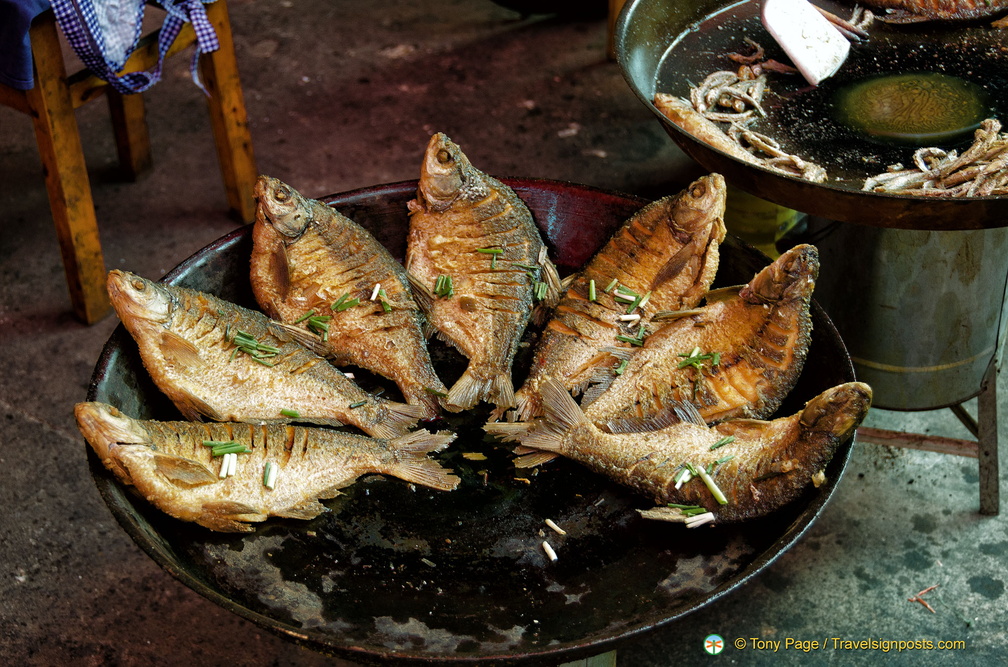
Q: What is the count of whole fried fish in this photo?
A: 7